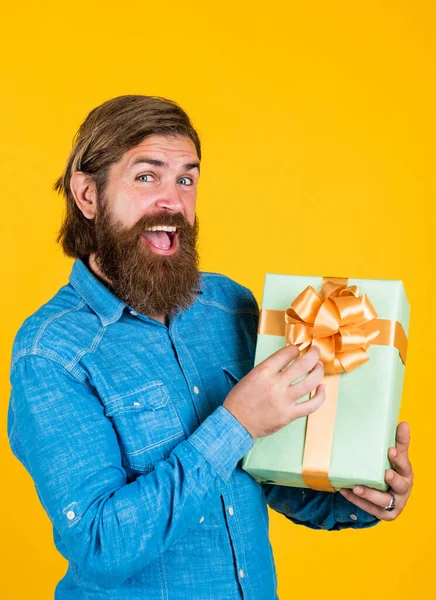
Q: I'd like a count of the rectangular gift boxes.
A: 1